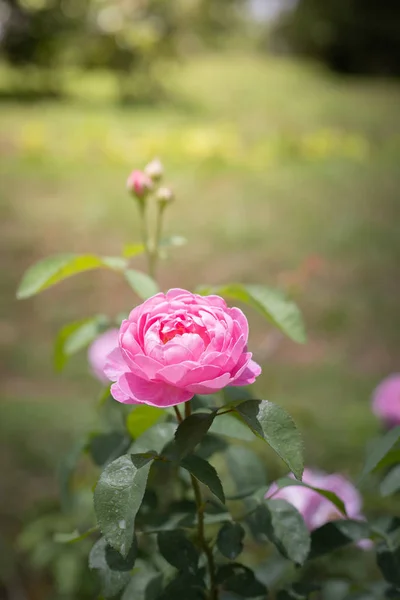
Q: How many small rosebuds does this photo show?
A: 3